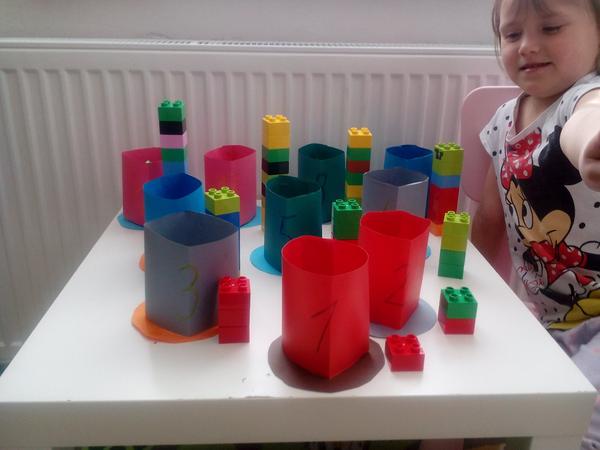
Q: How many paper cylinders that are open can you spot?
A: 10